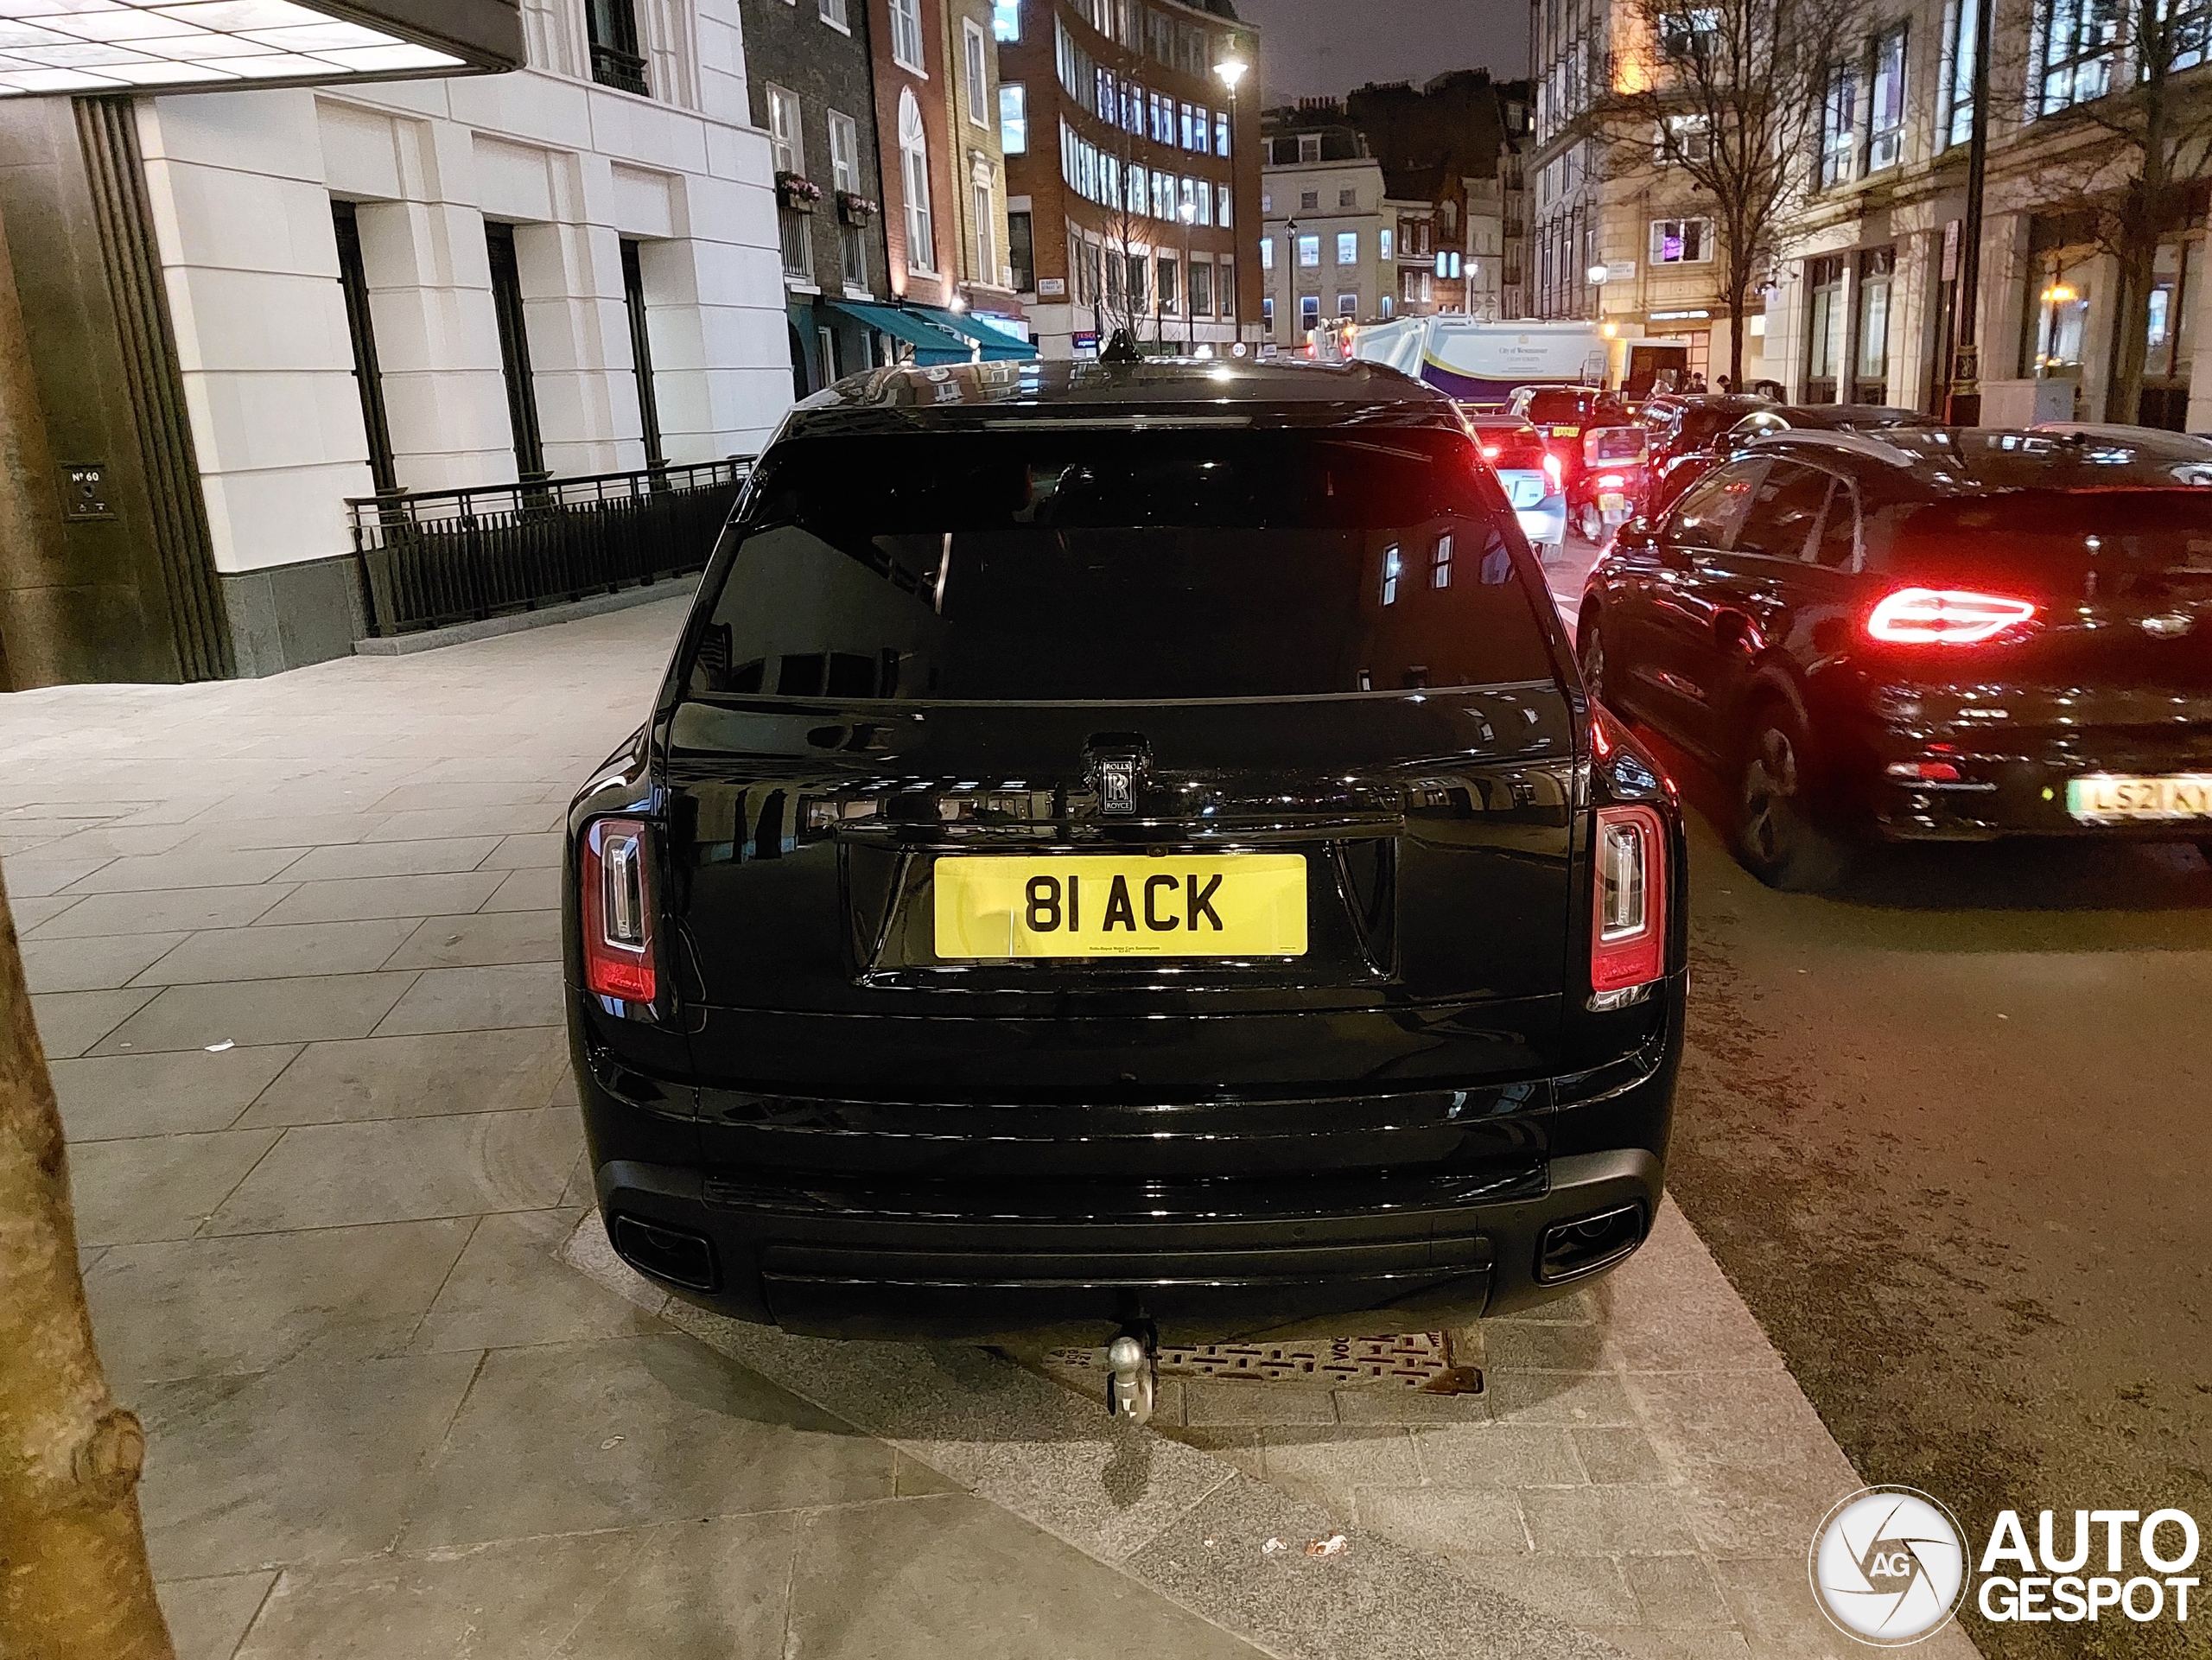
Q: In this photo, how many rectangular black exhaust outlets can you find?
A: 2